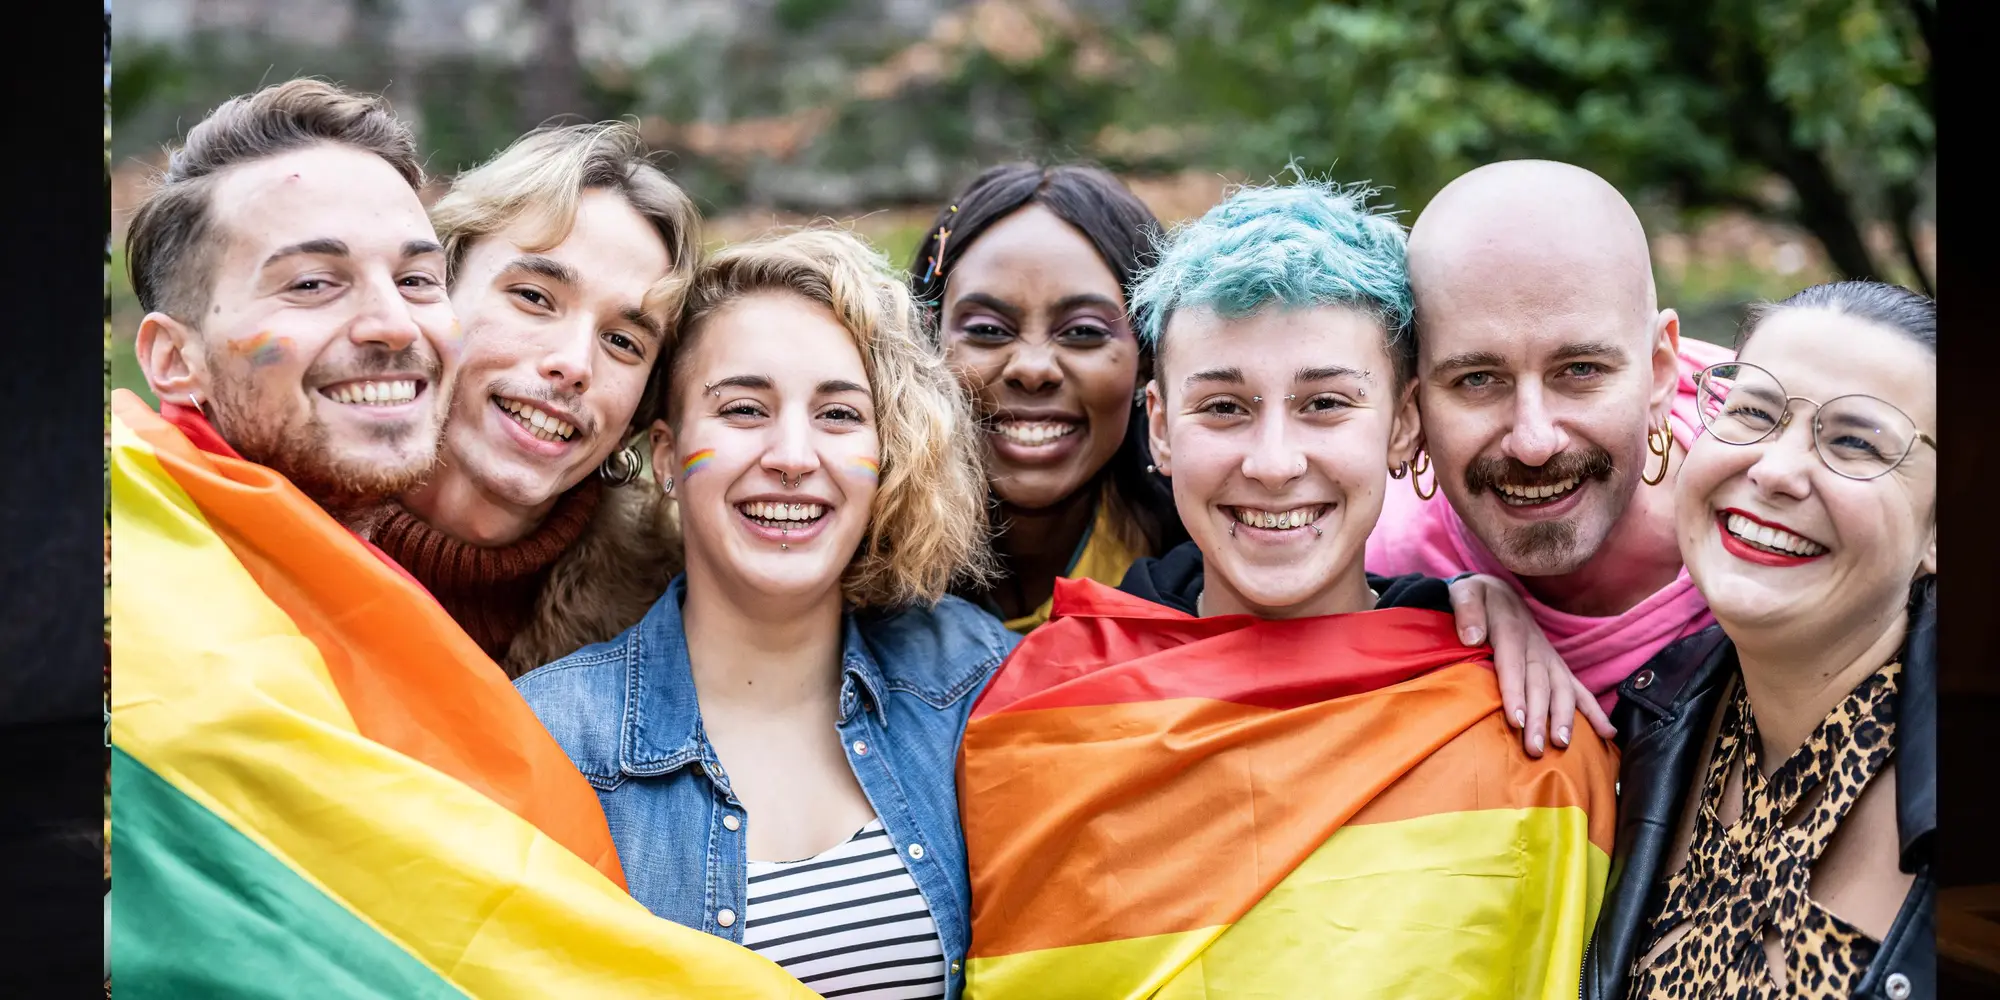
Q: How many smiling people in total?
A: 7